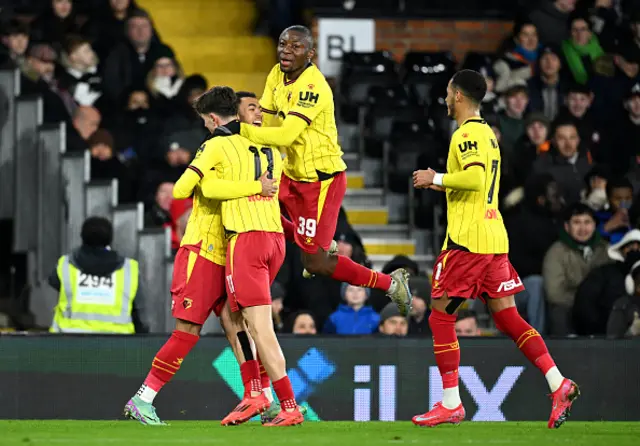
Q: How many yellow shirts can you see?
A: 4